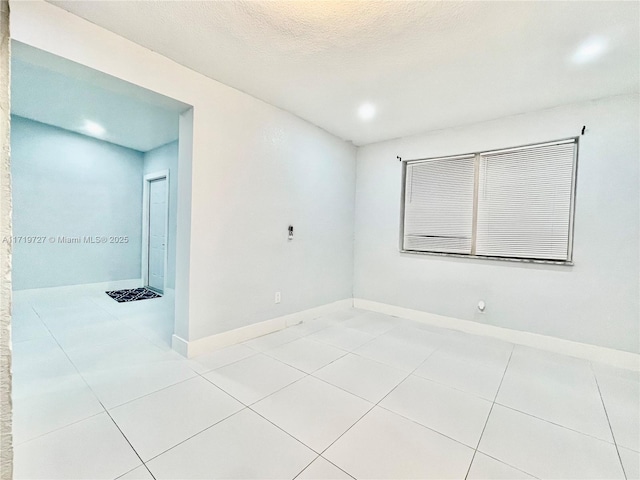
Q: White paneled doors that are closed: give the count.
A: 1